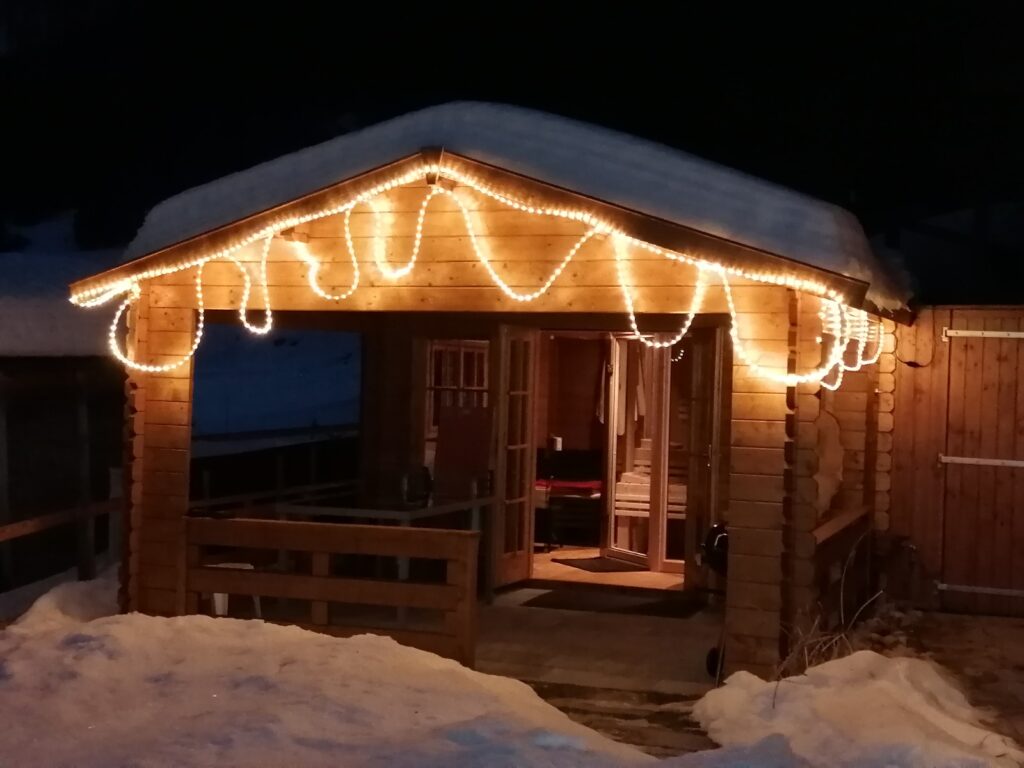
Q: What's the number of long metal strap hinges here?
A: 3